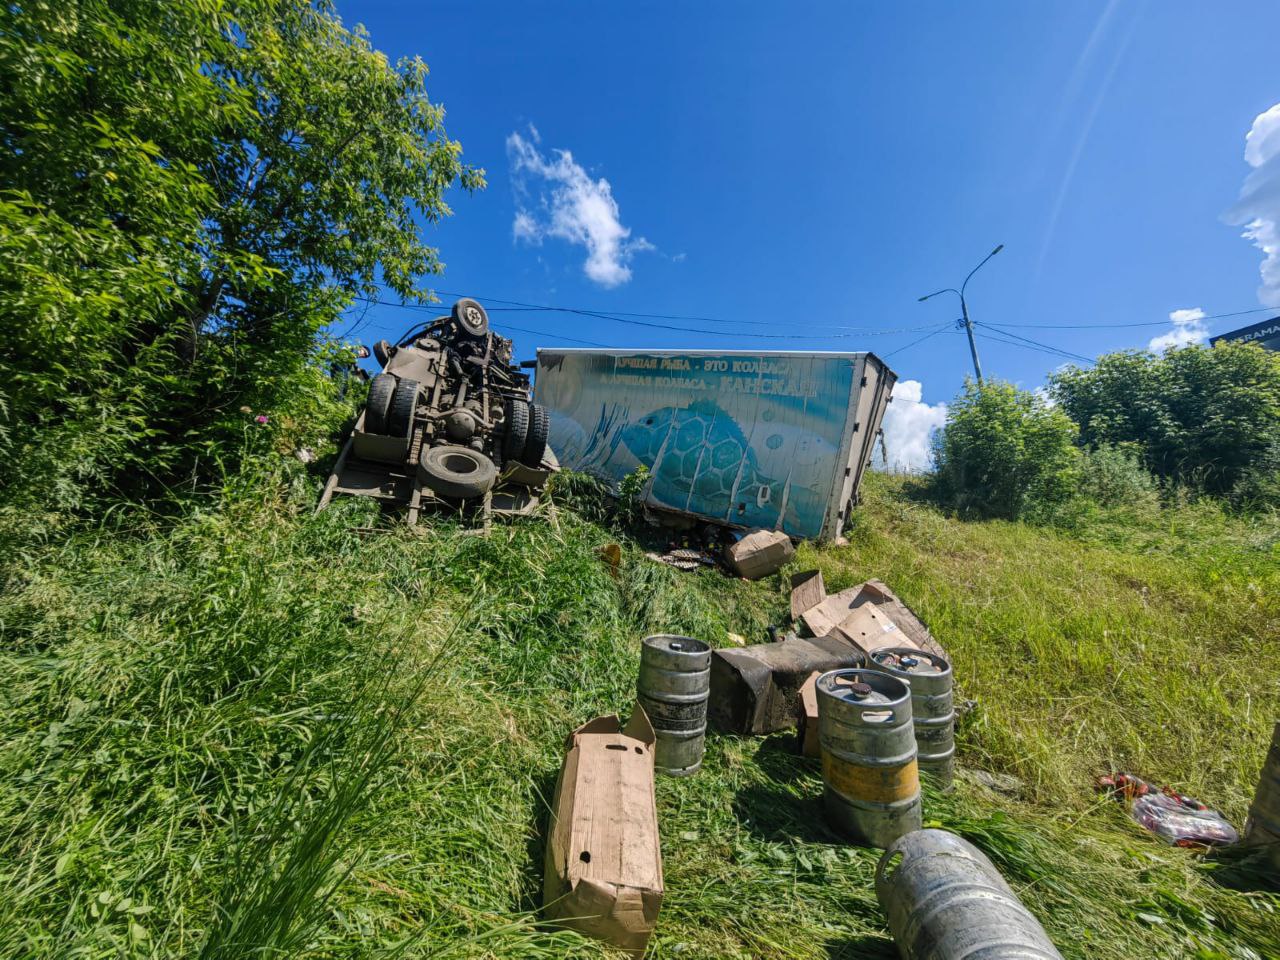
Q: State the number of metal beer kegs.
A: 4